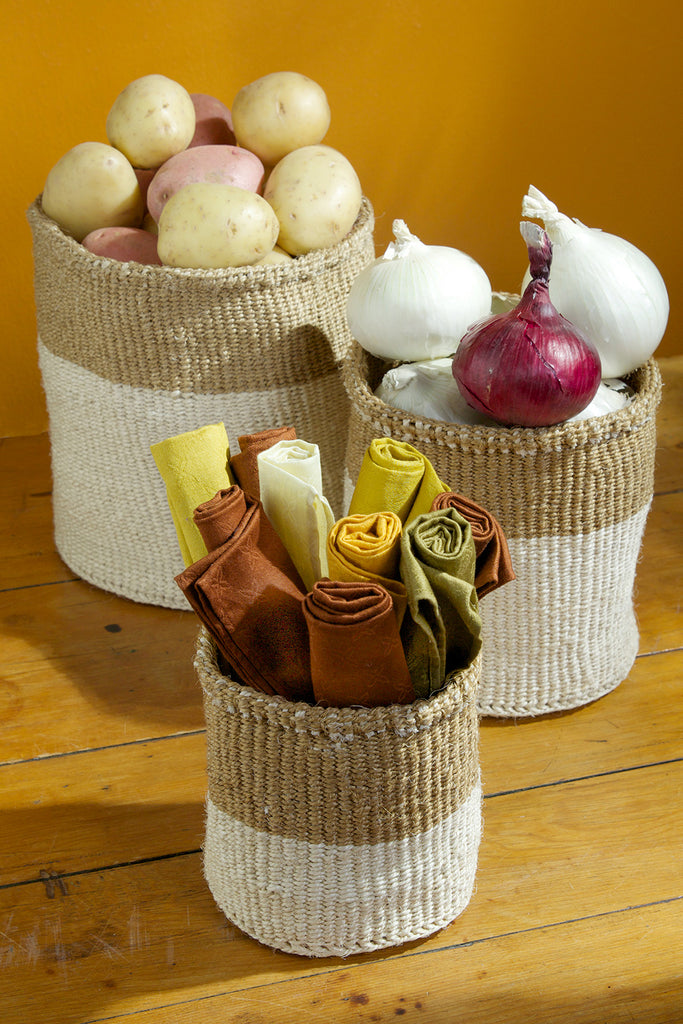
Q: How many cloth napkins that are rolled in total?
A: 9